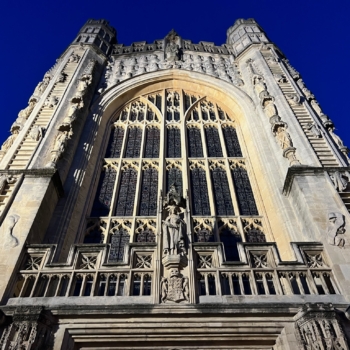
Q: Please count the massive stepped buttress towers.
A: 2